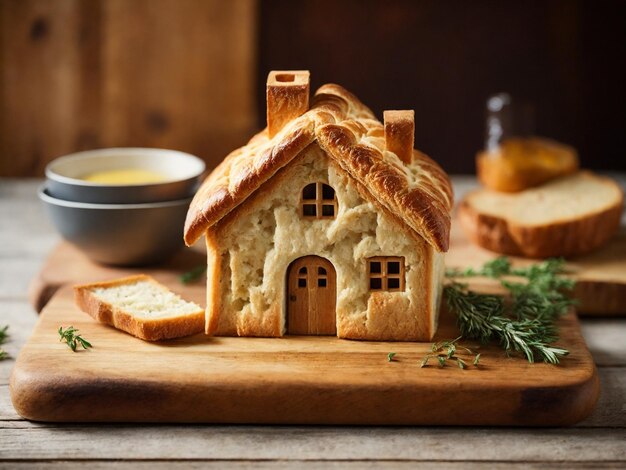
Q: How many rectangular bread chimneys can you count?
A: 2